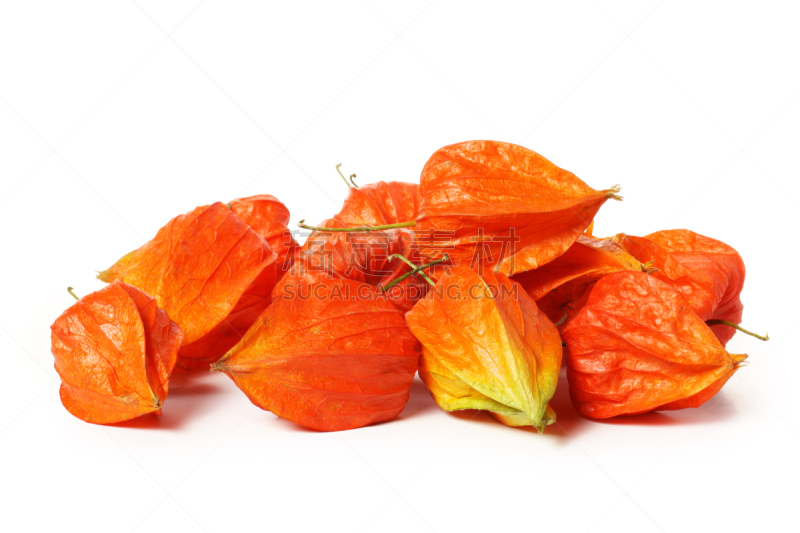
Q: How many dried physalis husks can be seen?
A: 11